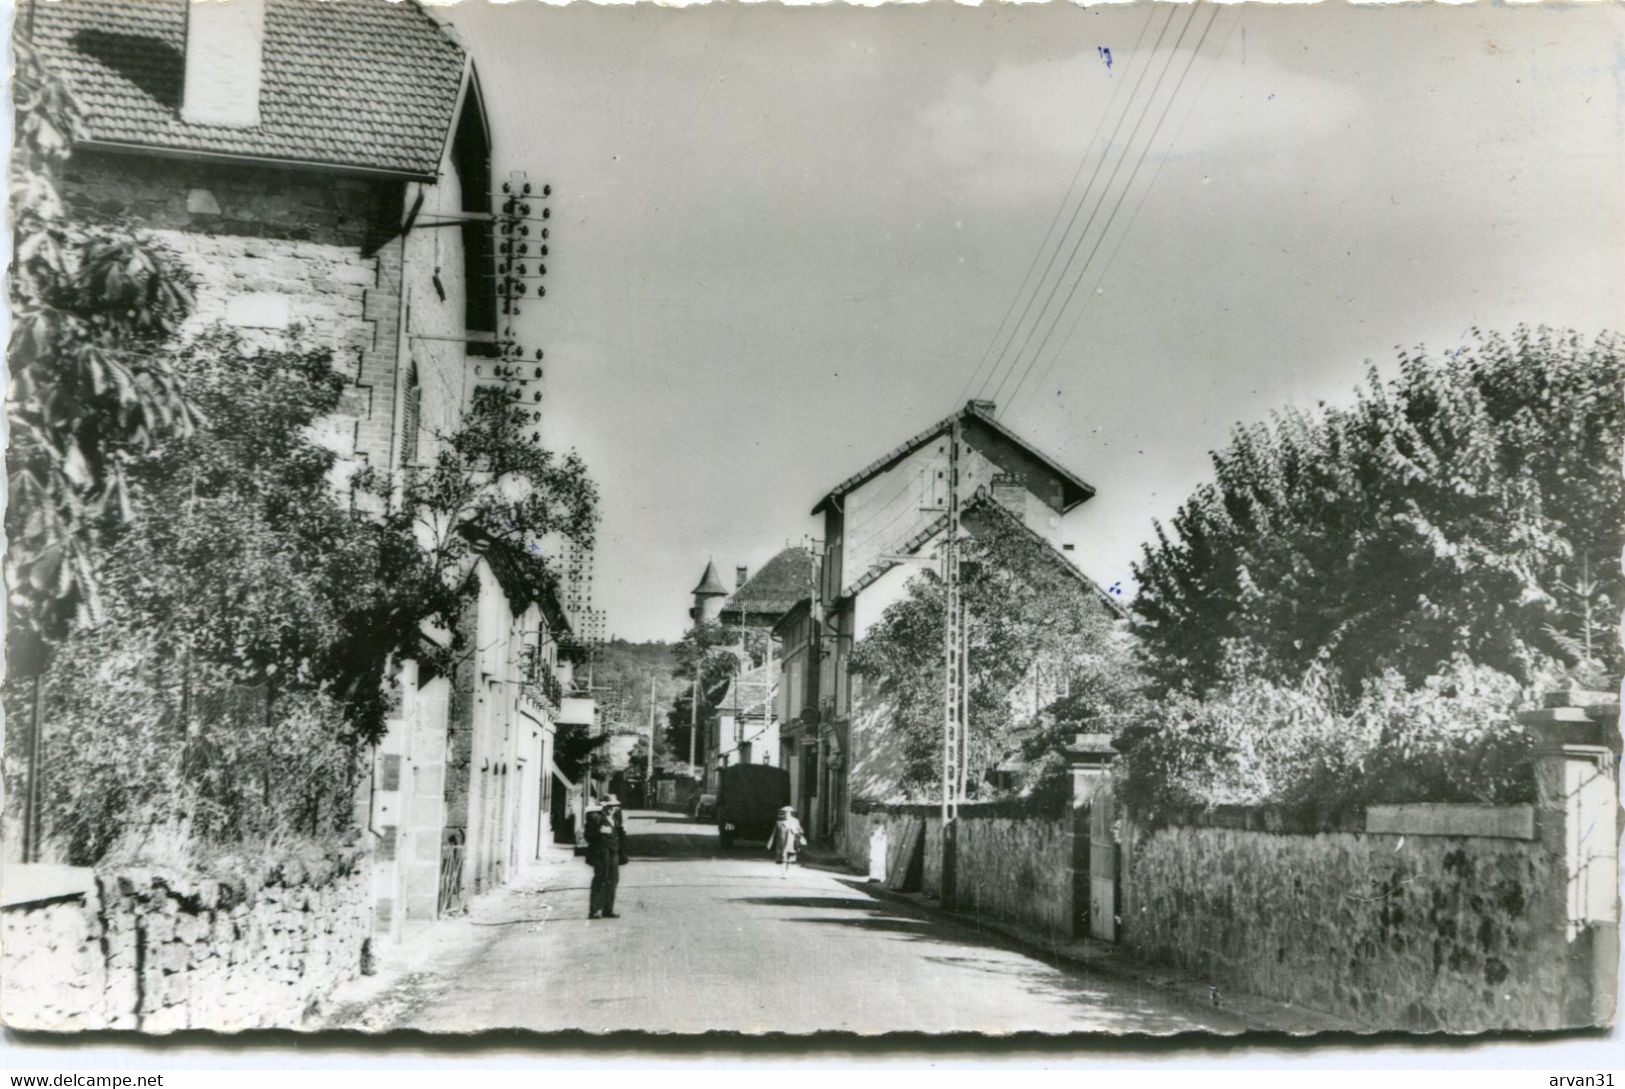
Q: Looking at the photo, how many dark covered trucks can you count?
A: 1